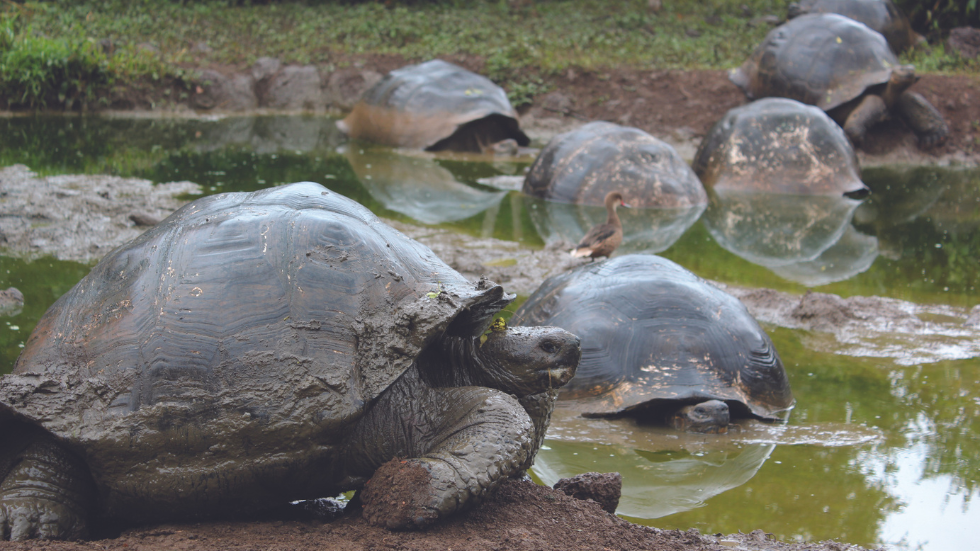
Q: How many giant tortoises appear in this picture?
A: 7